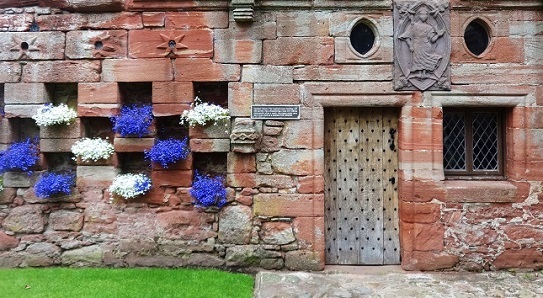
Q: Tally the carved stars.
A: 3